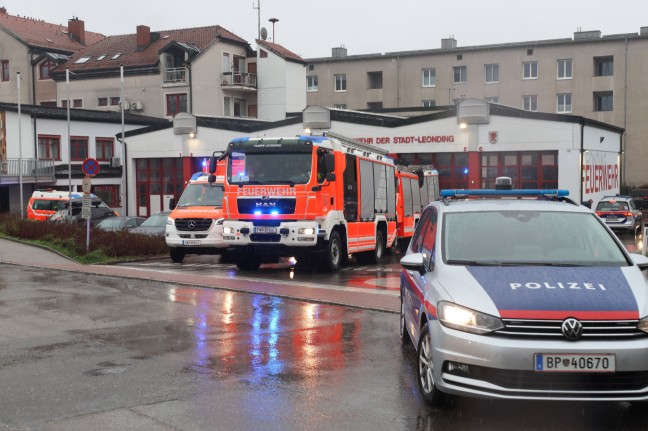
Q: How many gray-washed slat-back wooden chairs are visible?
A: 0